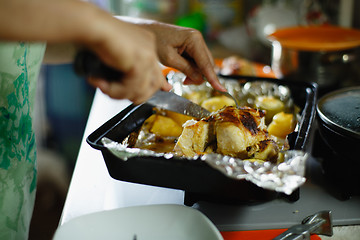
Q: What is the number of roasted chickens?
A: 1